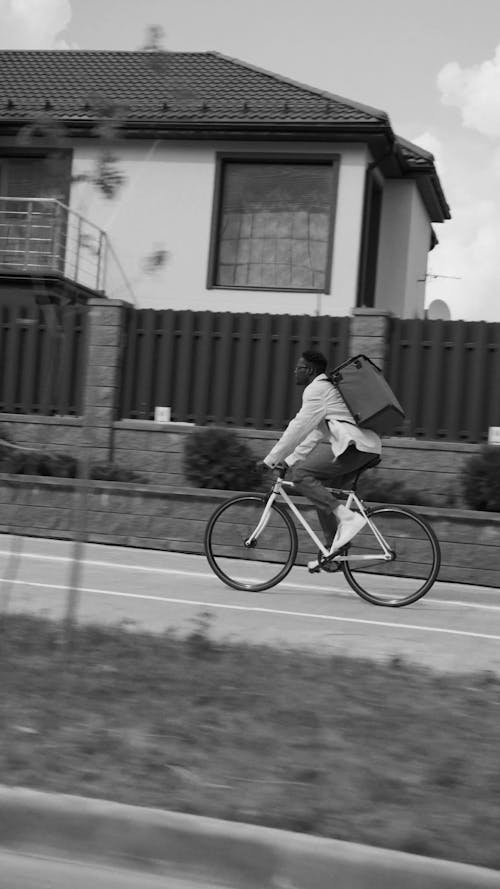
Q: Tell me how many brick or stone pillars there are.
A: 2